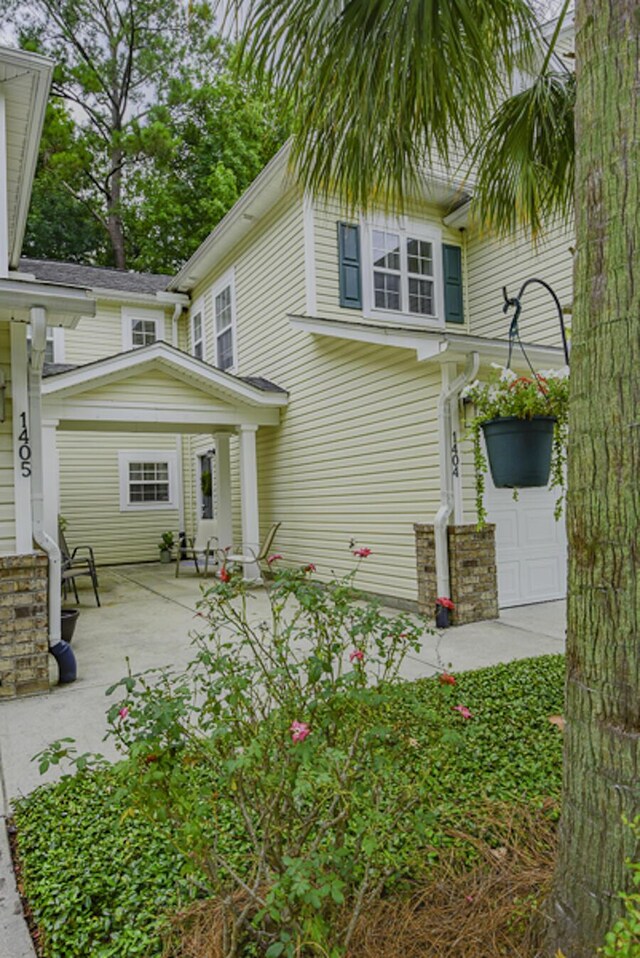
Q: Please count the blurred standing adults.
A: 0